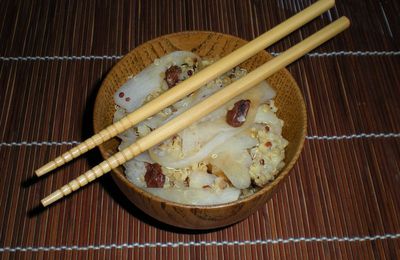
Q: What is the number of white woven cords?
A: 3